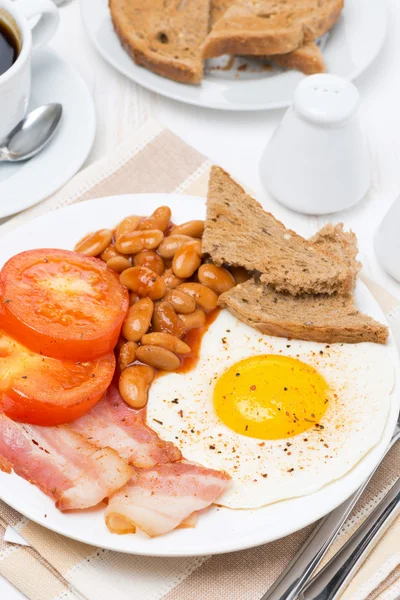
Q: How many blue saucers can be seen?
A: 0